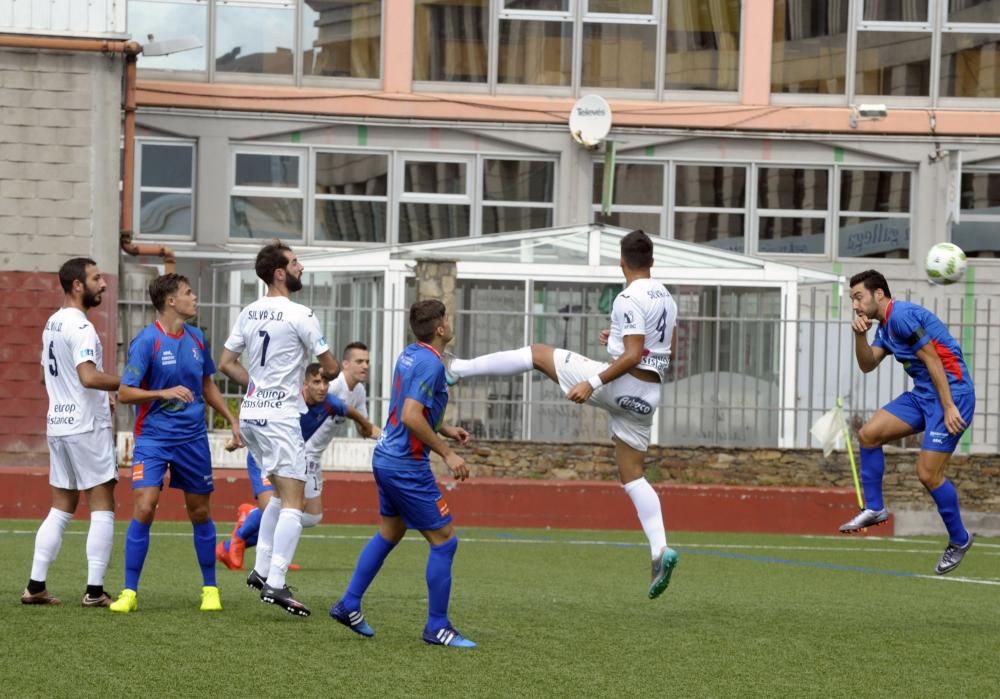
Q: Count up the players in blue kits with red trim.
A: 4